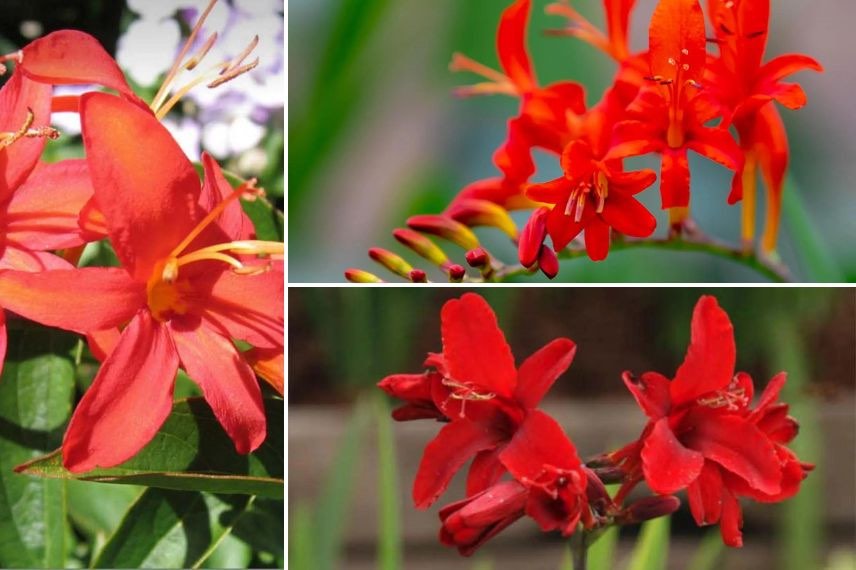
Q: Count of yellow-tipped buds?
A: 5